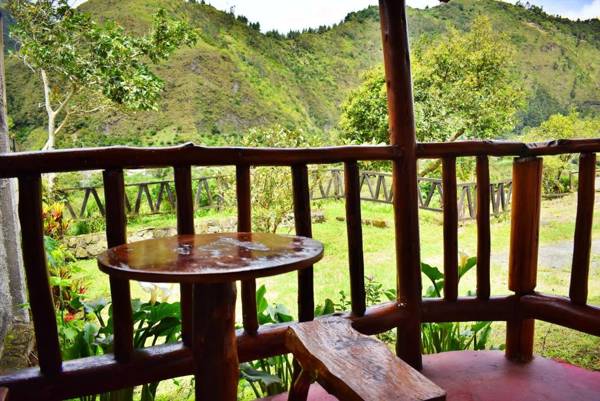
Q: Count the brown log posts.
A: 11